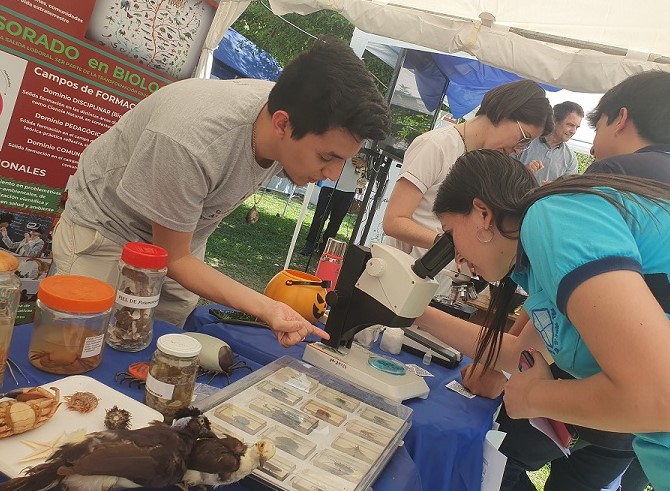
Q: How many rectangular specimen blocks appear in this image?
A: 14